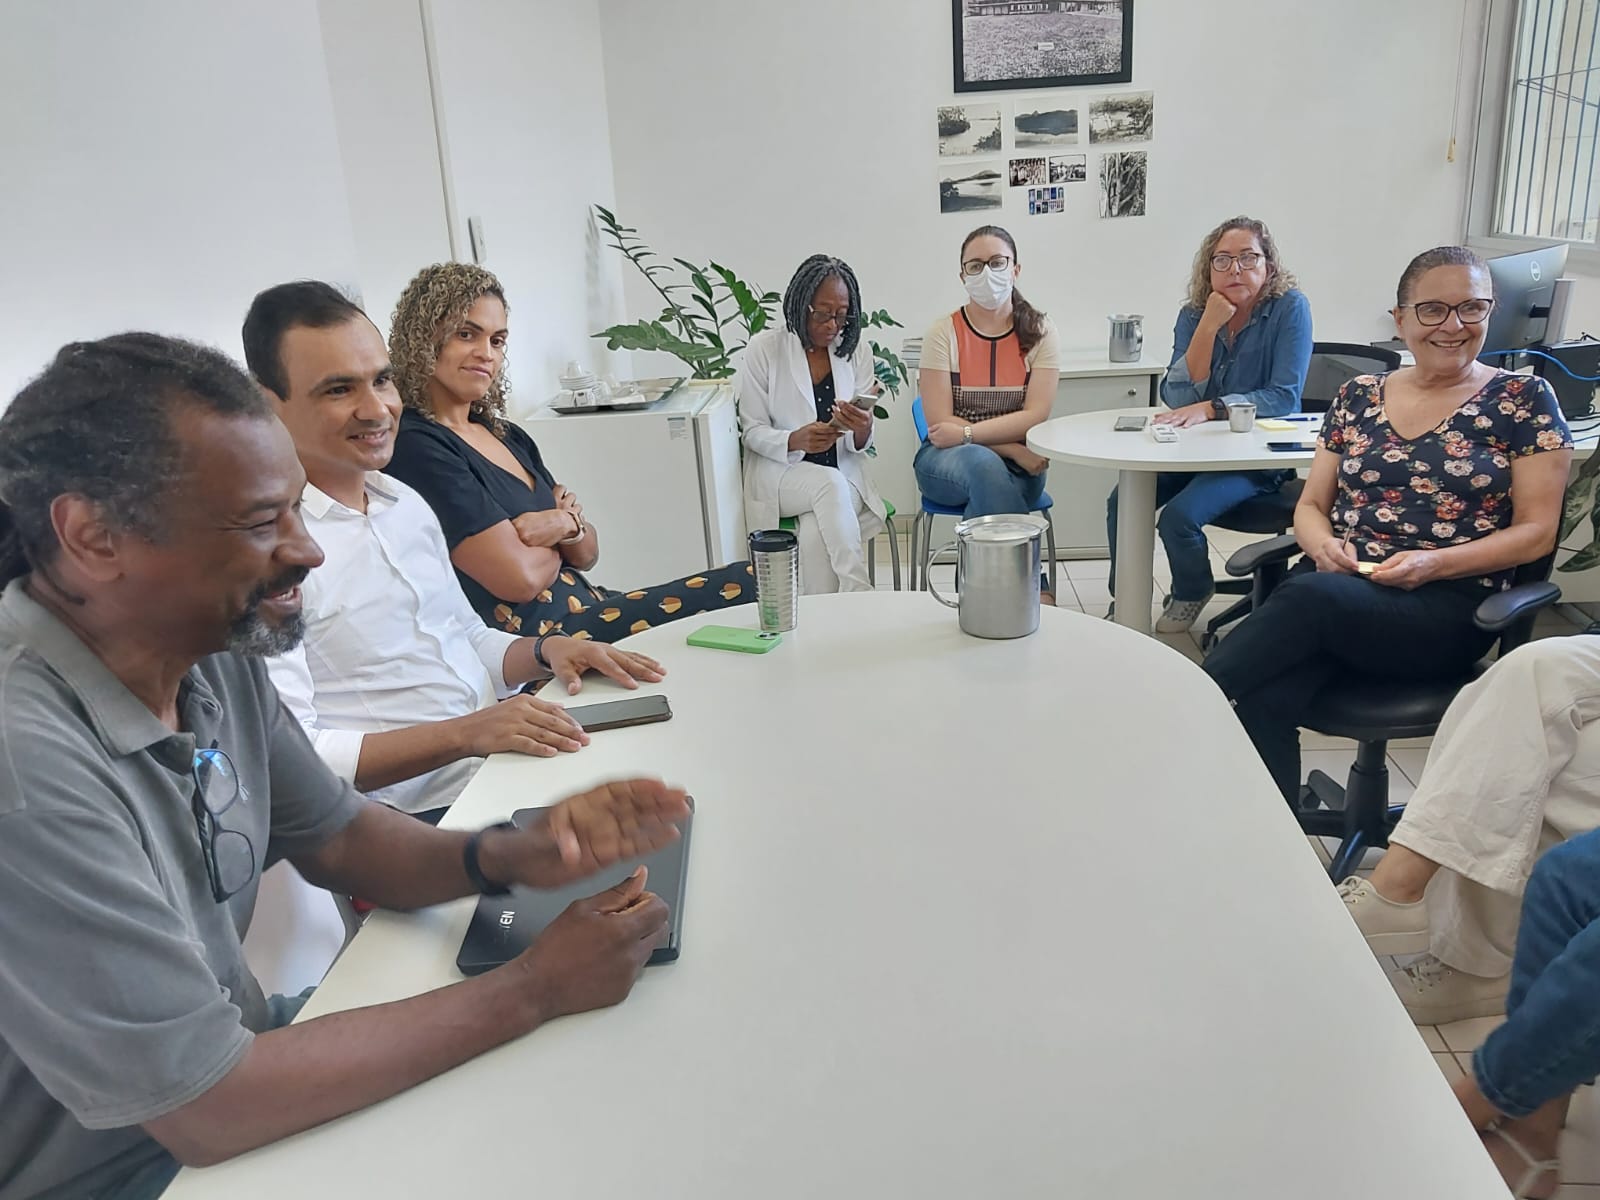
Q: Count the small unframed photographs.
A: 8